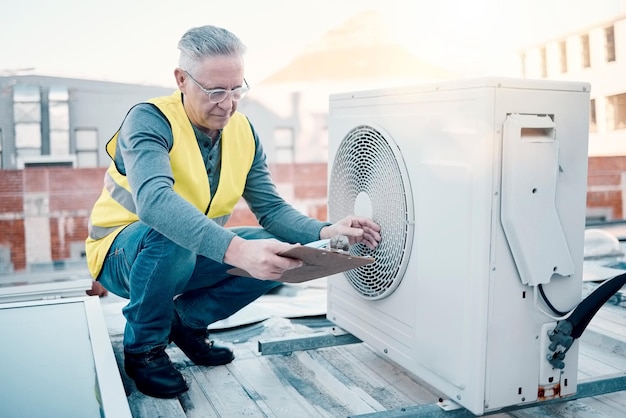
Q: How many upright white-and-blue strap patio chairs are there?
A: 0